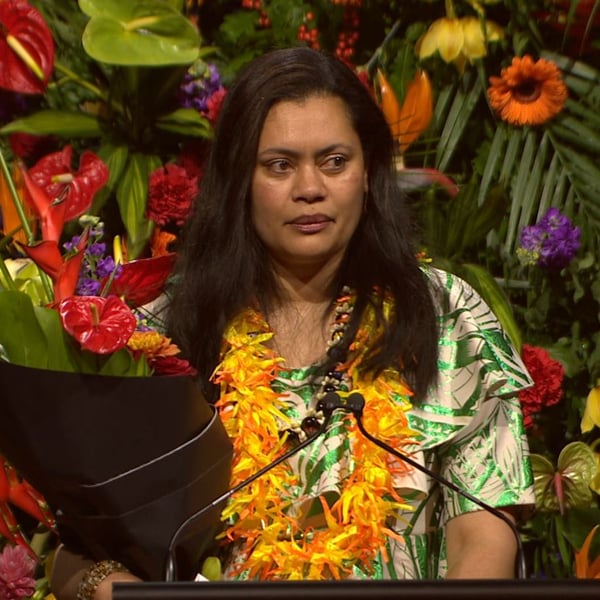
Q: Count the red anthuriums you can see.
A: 4